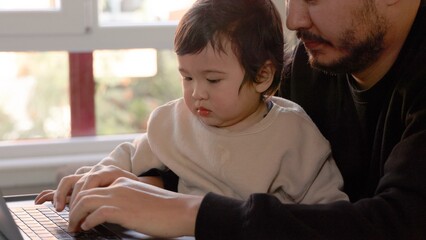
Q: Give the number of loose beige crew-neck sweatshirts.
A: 1